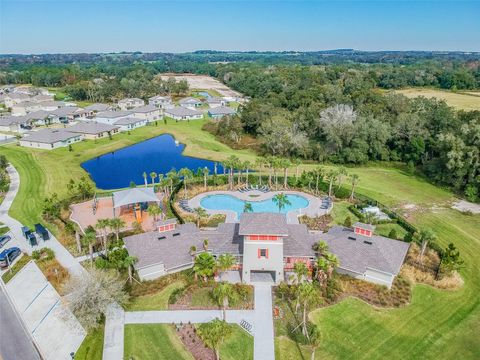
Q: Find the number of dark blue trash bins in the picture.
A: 3